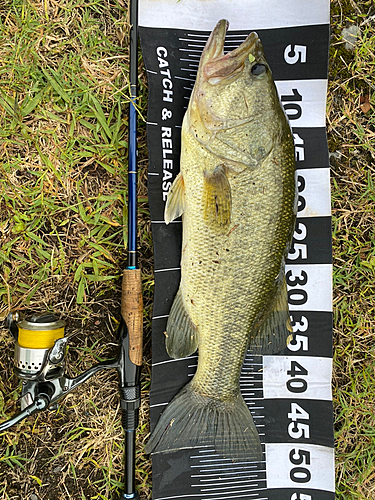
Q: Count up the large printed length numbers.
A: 10